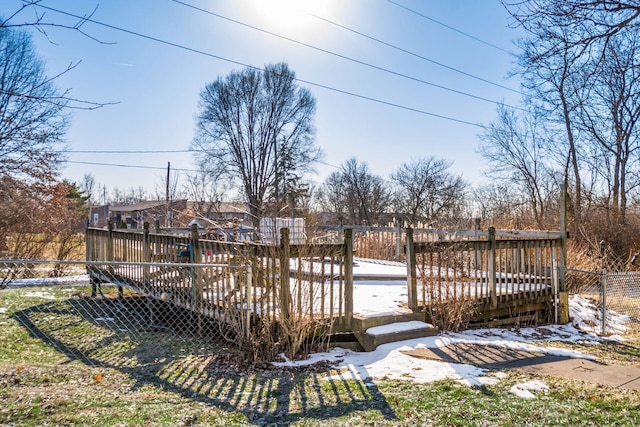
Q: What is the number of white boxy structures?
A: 1